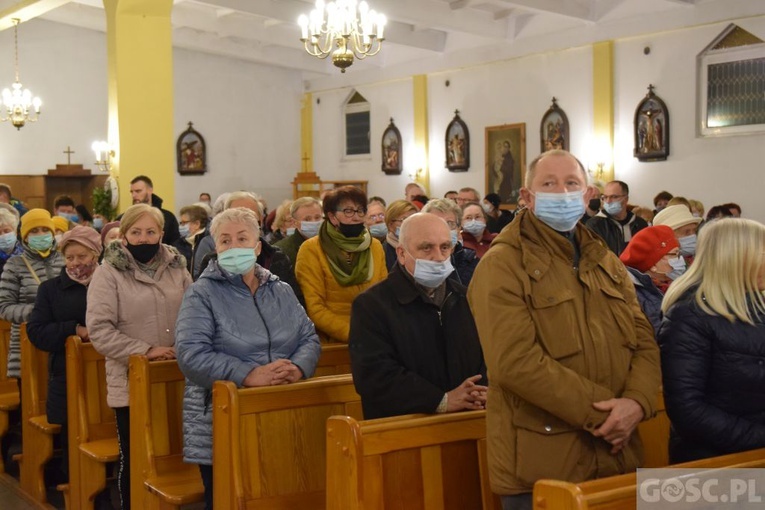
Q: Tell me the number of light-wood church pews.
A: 7